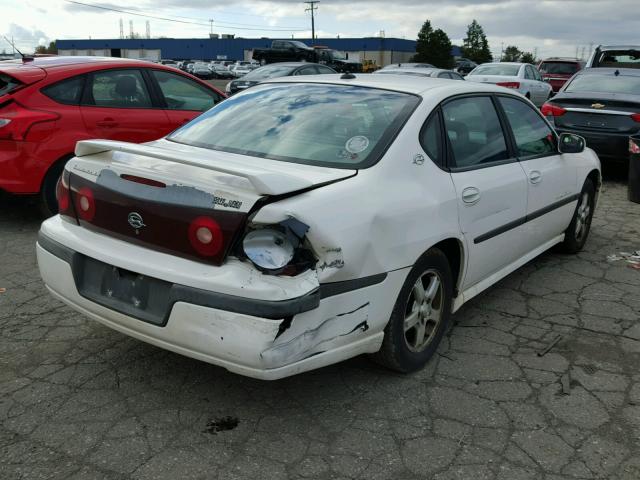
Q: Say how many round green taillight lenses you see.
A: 0